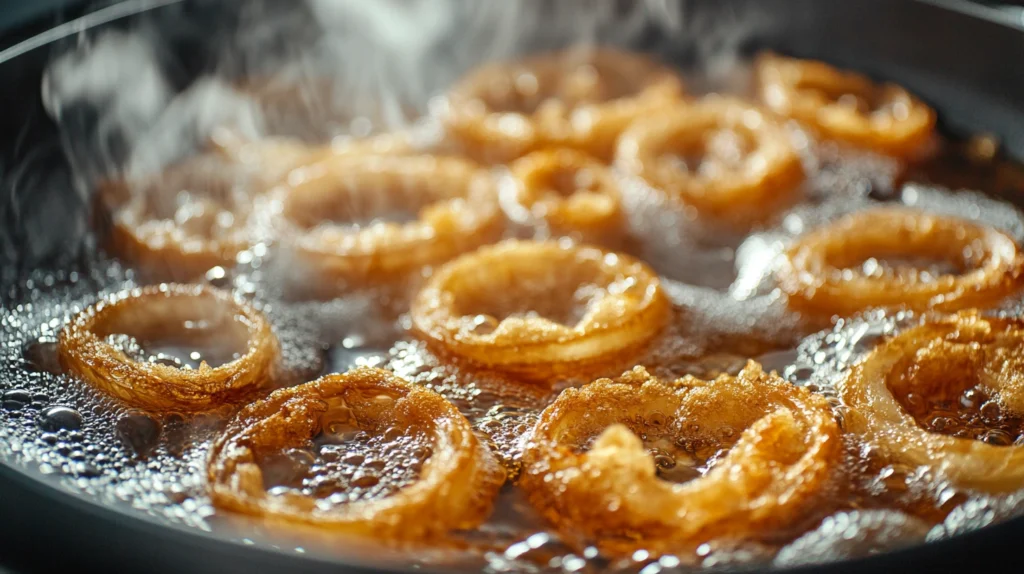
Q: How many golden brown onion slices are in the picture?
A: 12